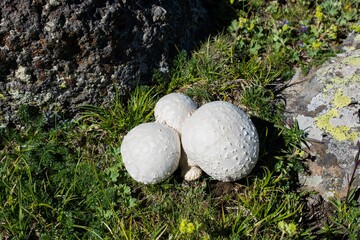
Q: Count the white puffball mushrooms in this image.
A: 3